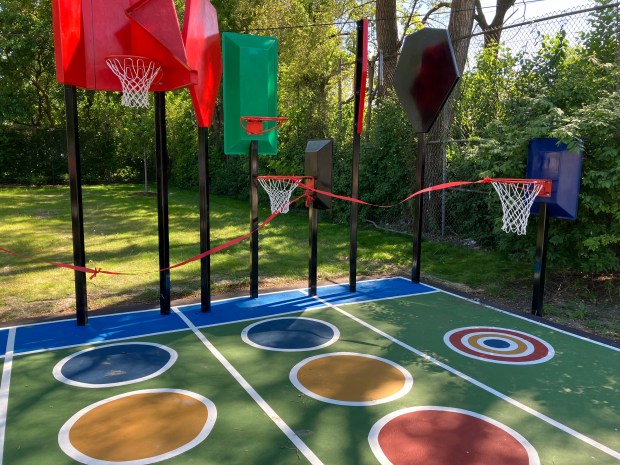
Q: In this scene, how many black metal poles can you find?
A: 8